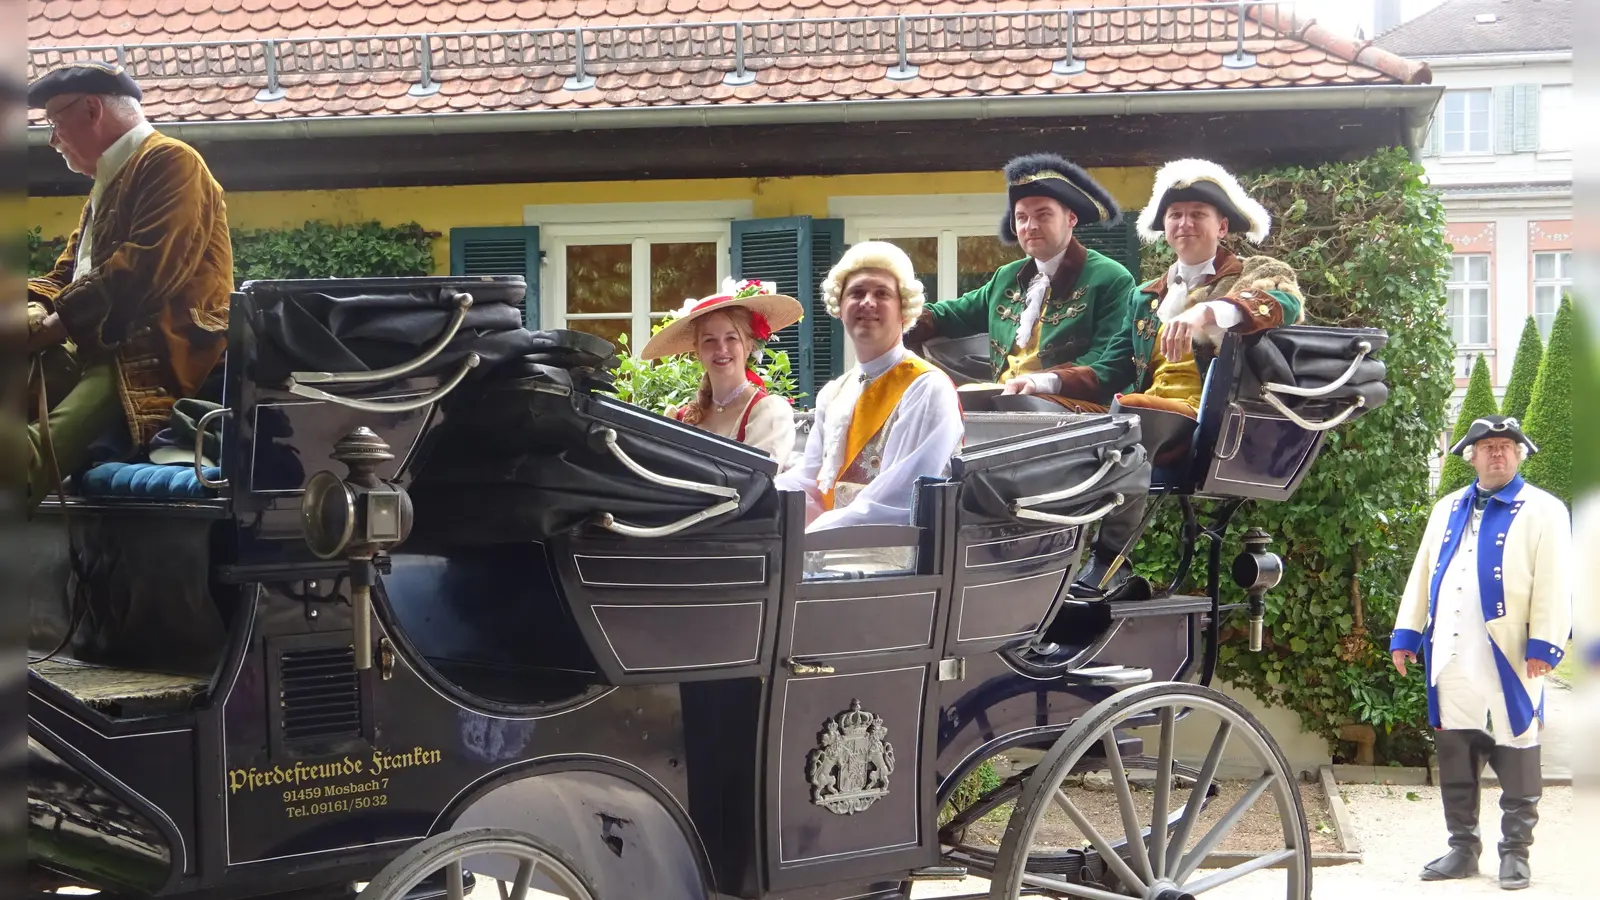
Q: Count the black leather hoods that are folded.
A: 4